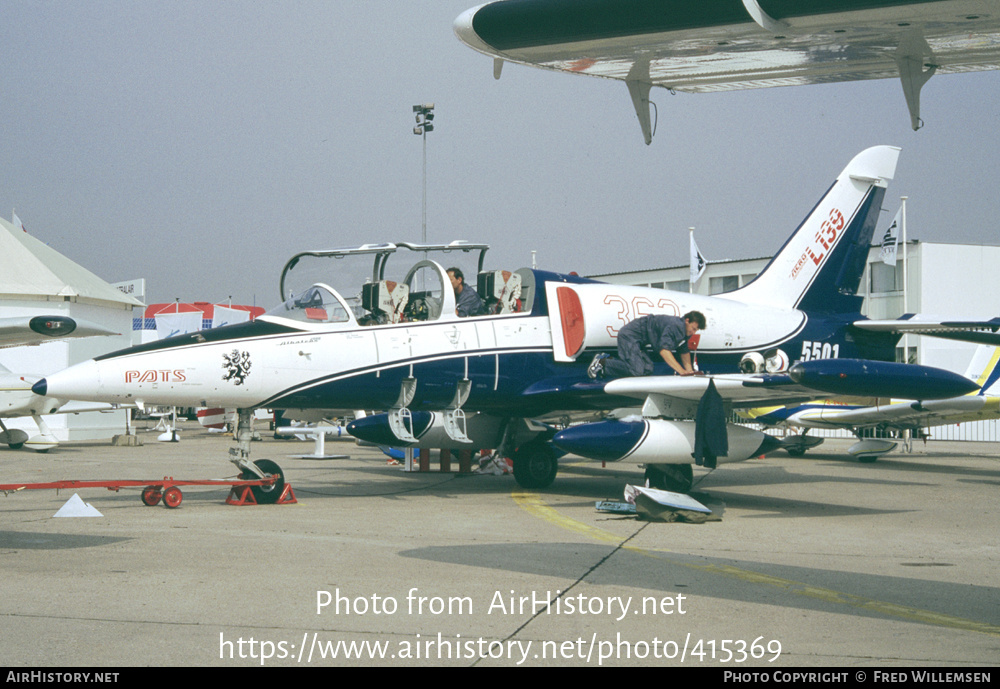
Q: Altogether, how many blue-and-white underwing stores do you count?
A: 2